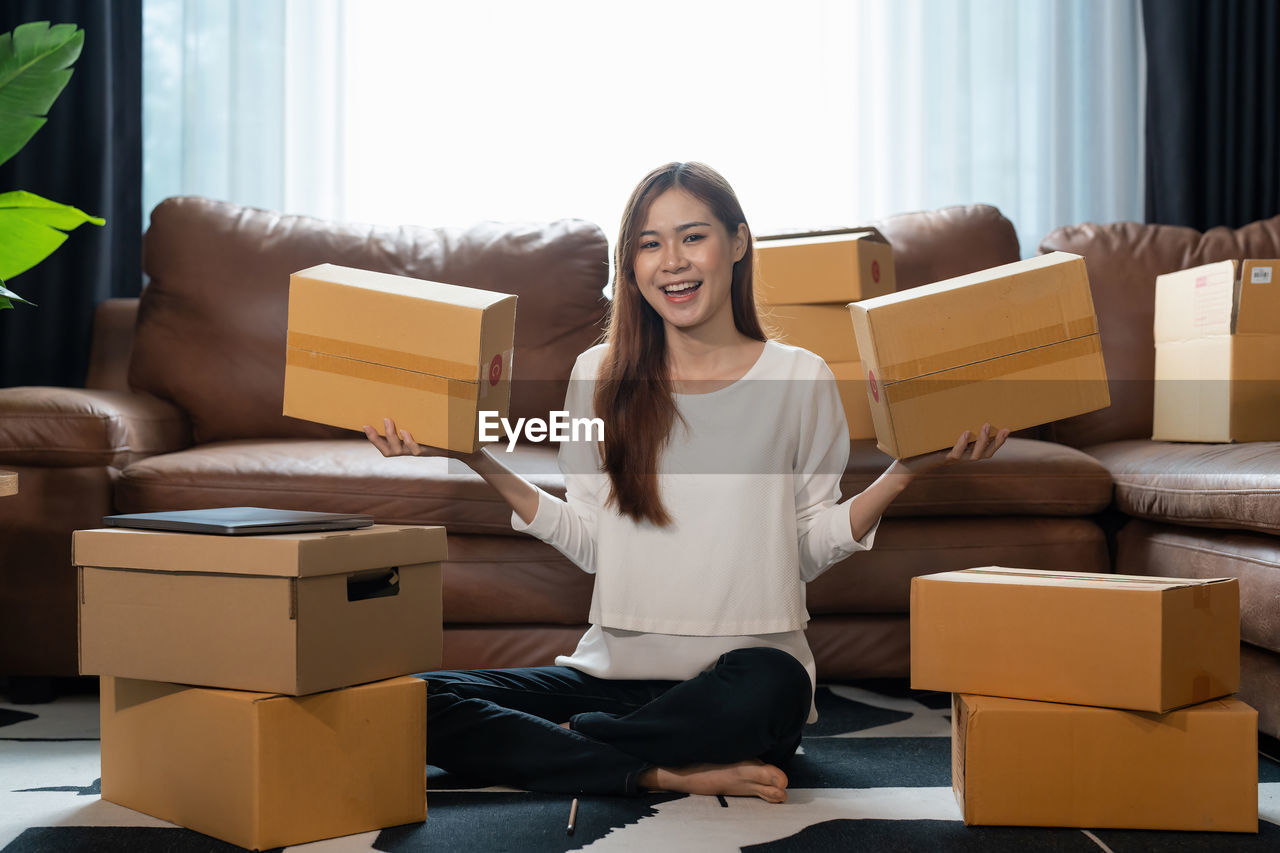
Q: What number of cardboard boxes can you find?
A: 10